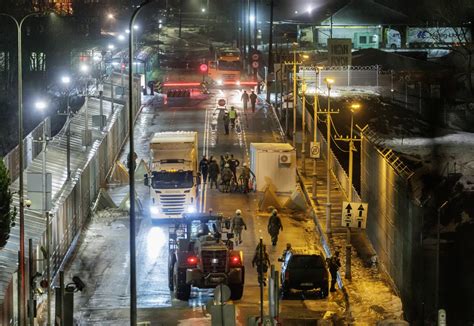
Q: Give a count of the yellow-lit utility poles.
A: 5